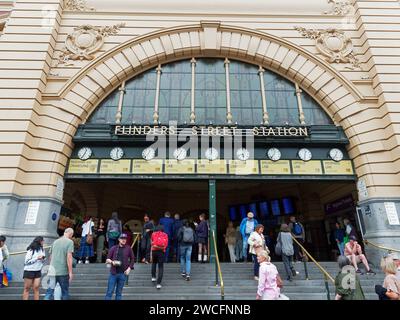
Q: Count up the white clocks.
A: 9